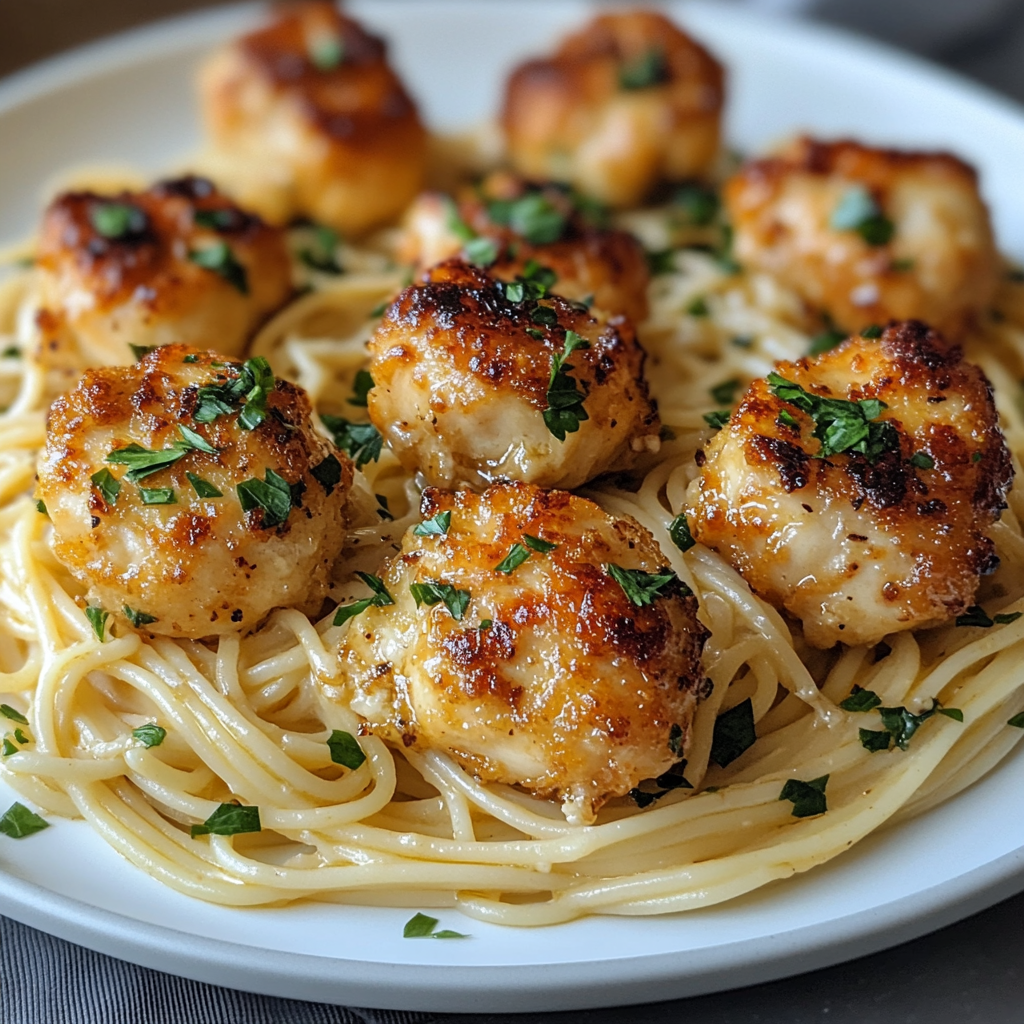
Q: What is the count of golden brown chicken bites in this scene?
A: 9